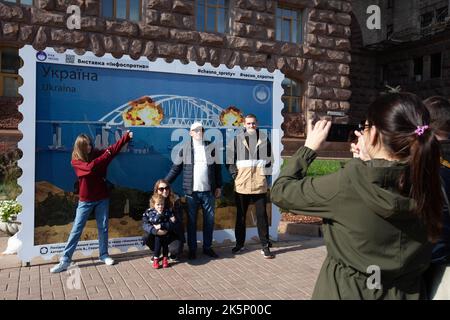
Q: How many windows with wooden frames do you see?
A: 5